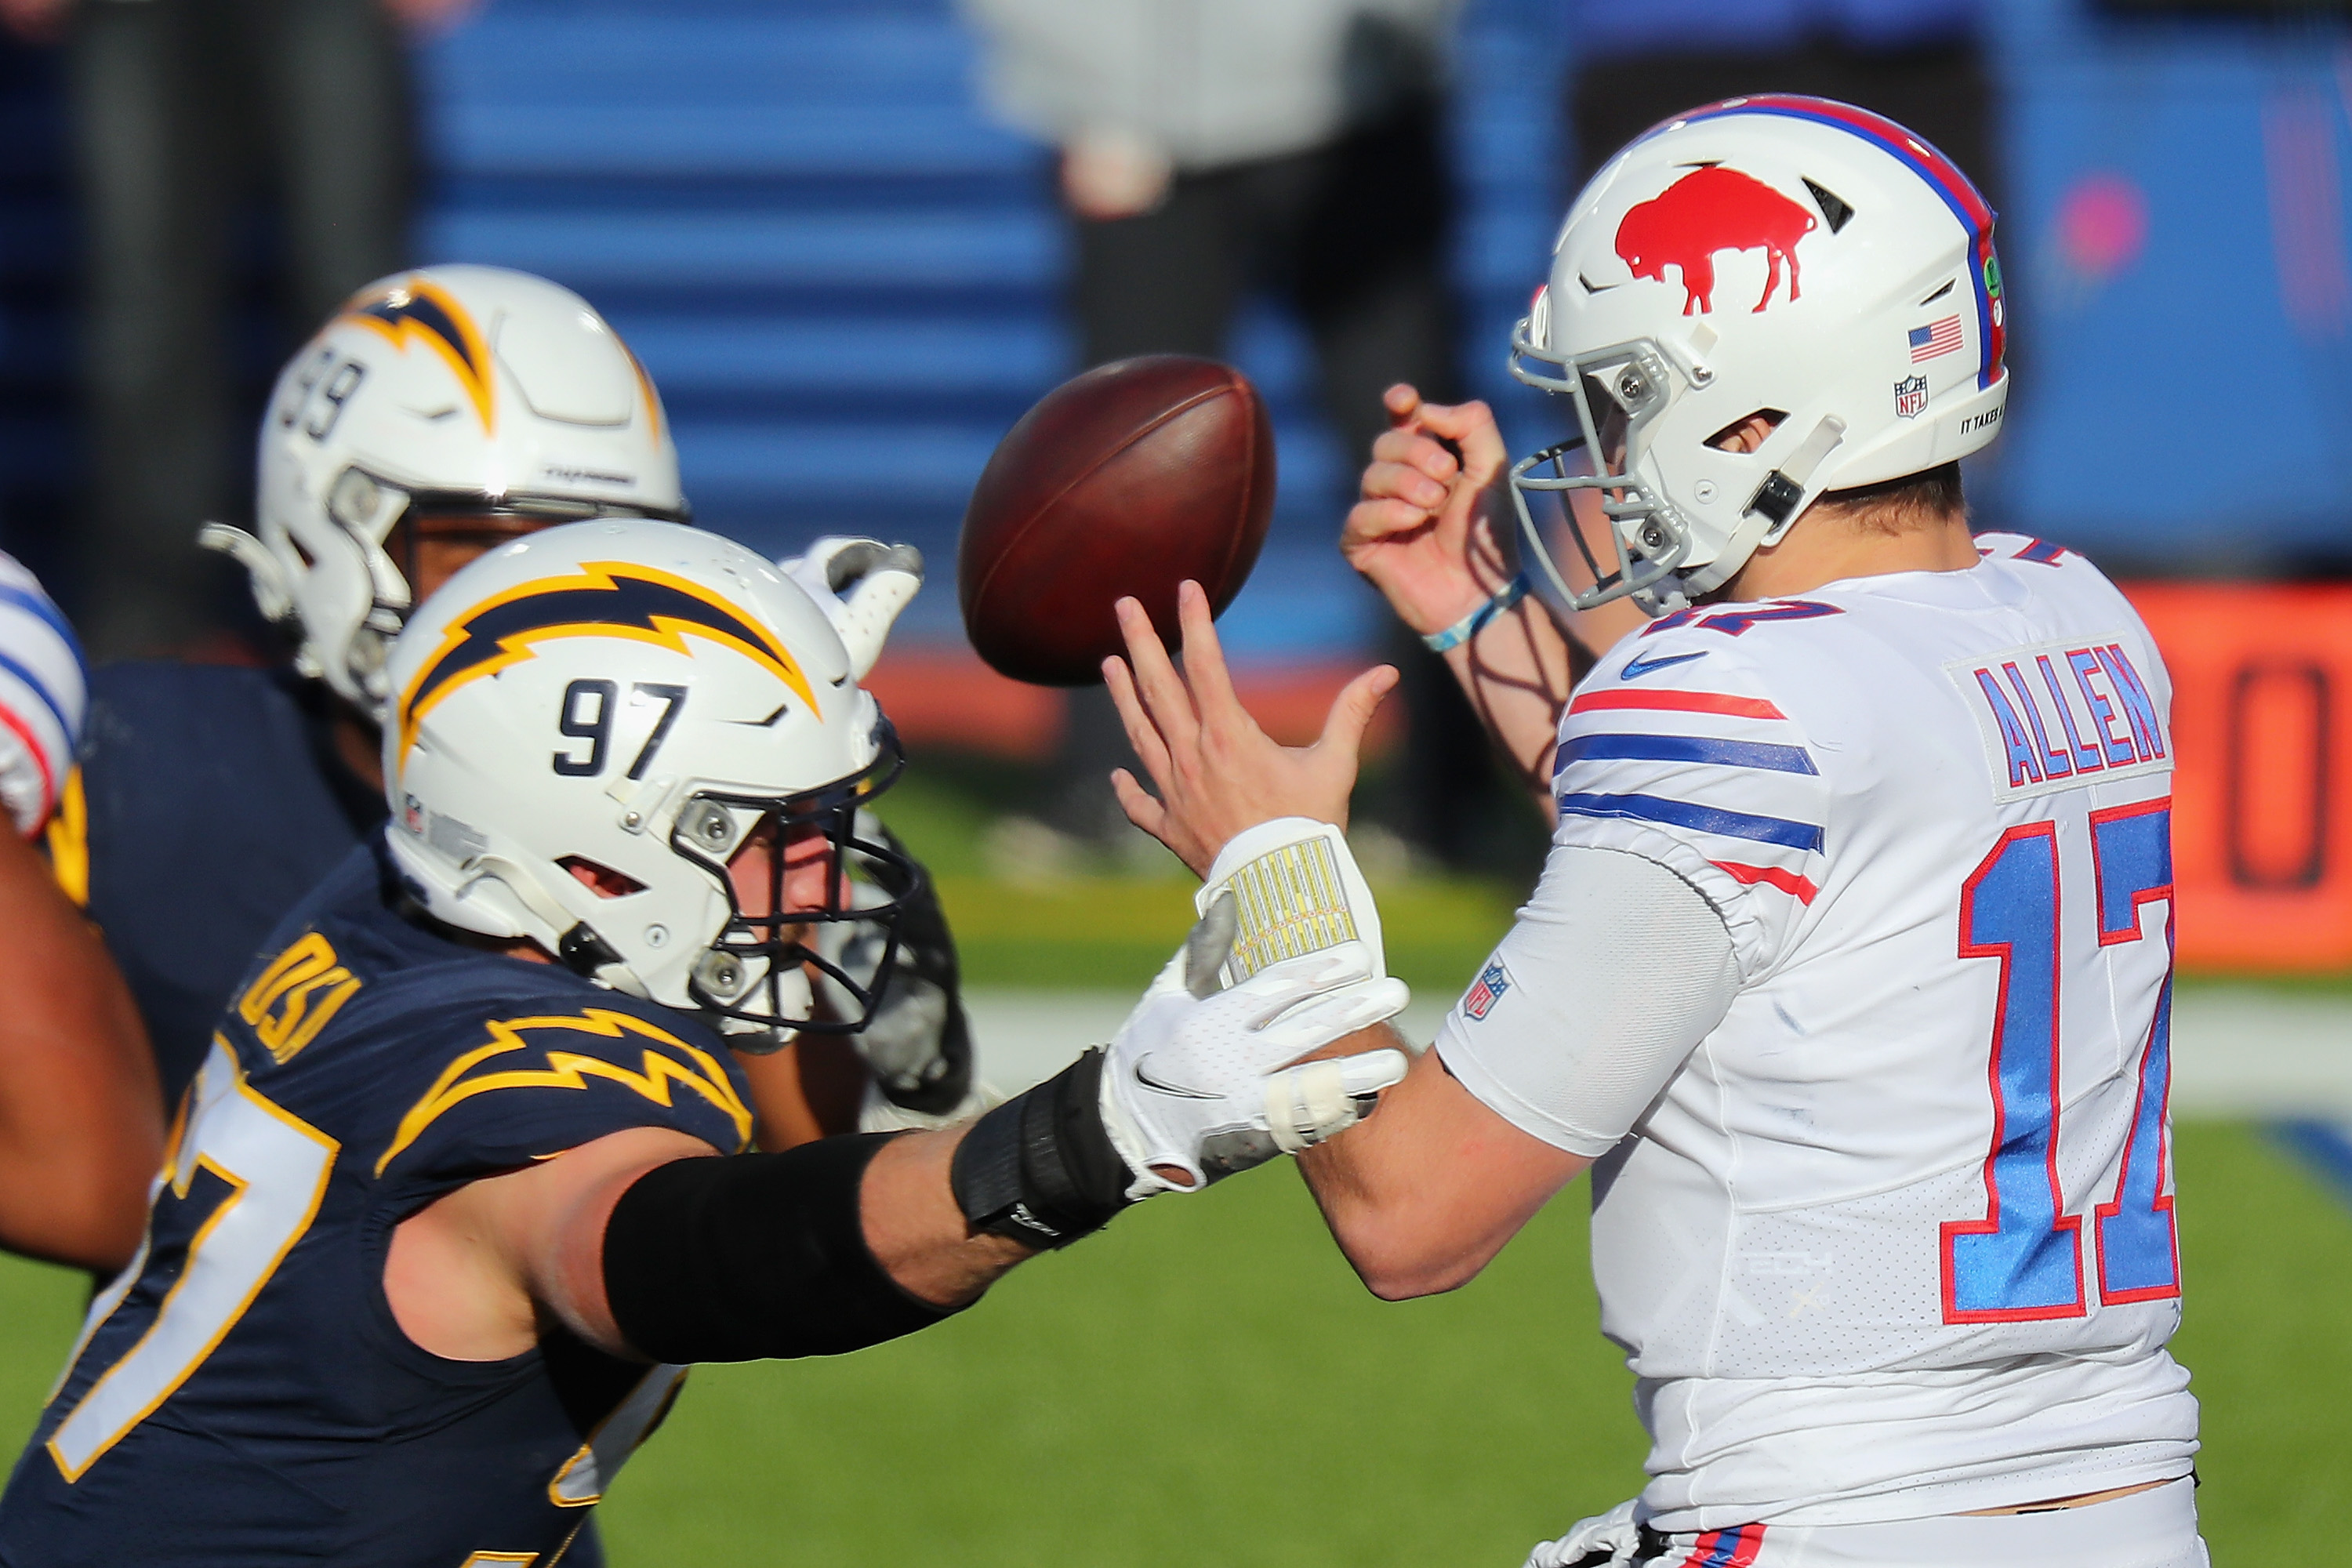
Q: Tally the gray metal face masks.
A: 1